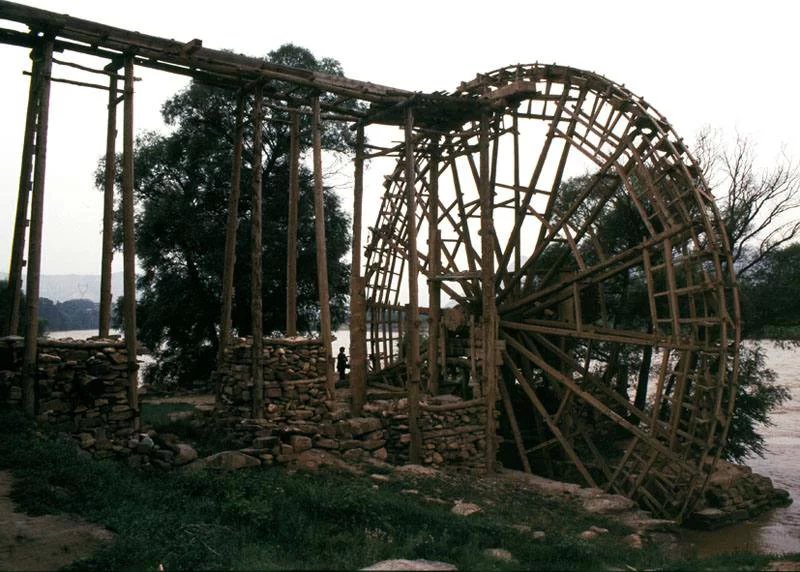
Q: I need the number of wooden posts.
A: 12